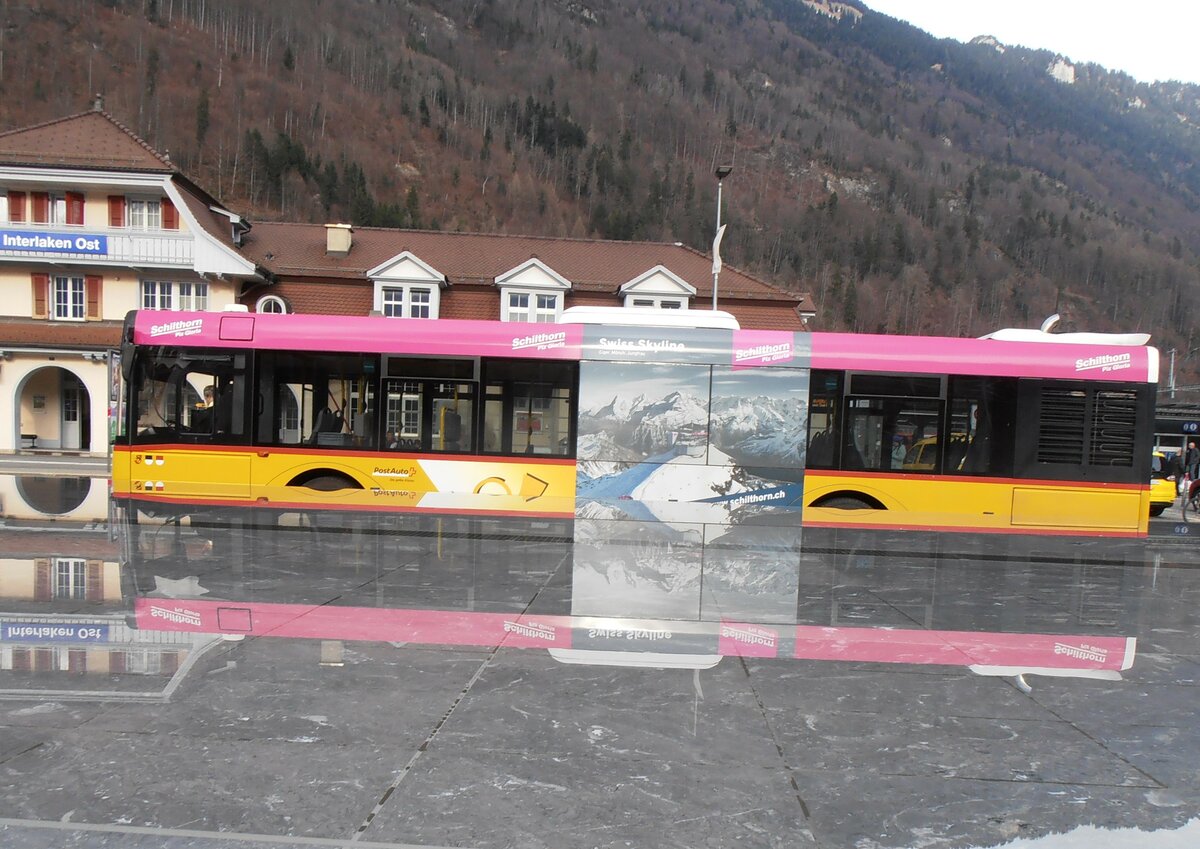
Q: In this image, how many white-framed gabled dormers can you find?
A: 3